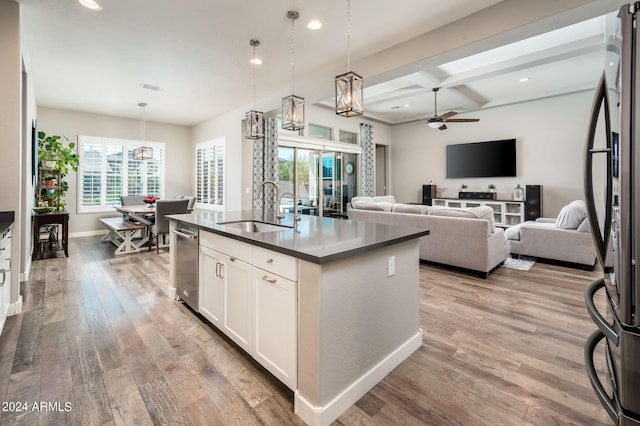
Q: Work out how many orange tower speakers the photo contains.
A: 0